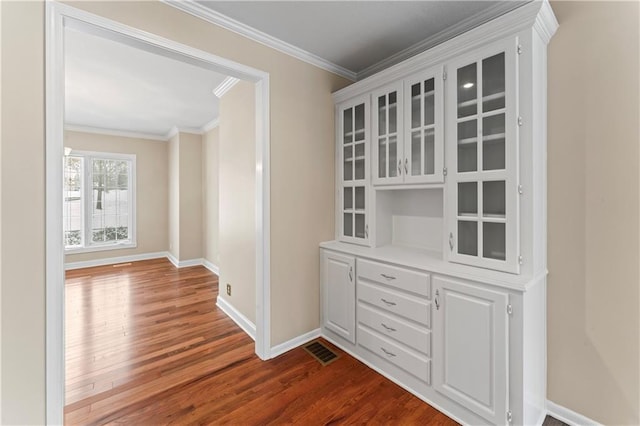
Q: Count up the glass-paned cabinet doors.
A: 4